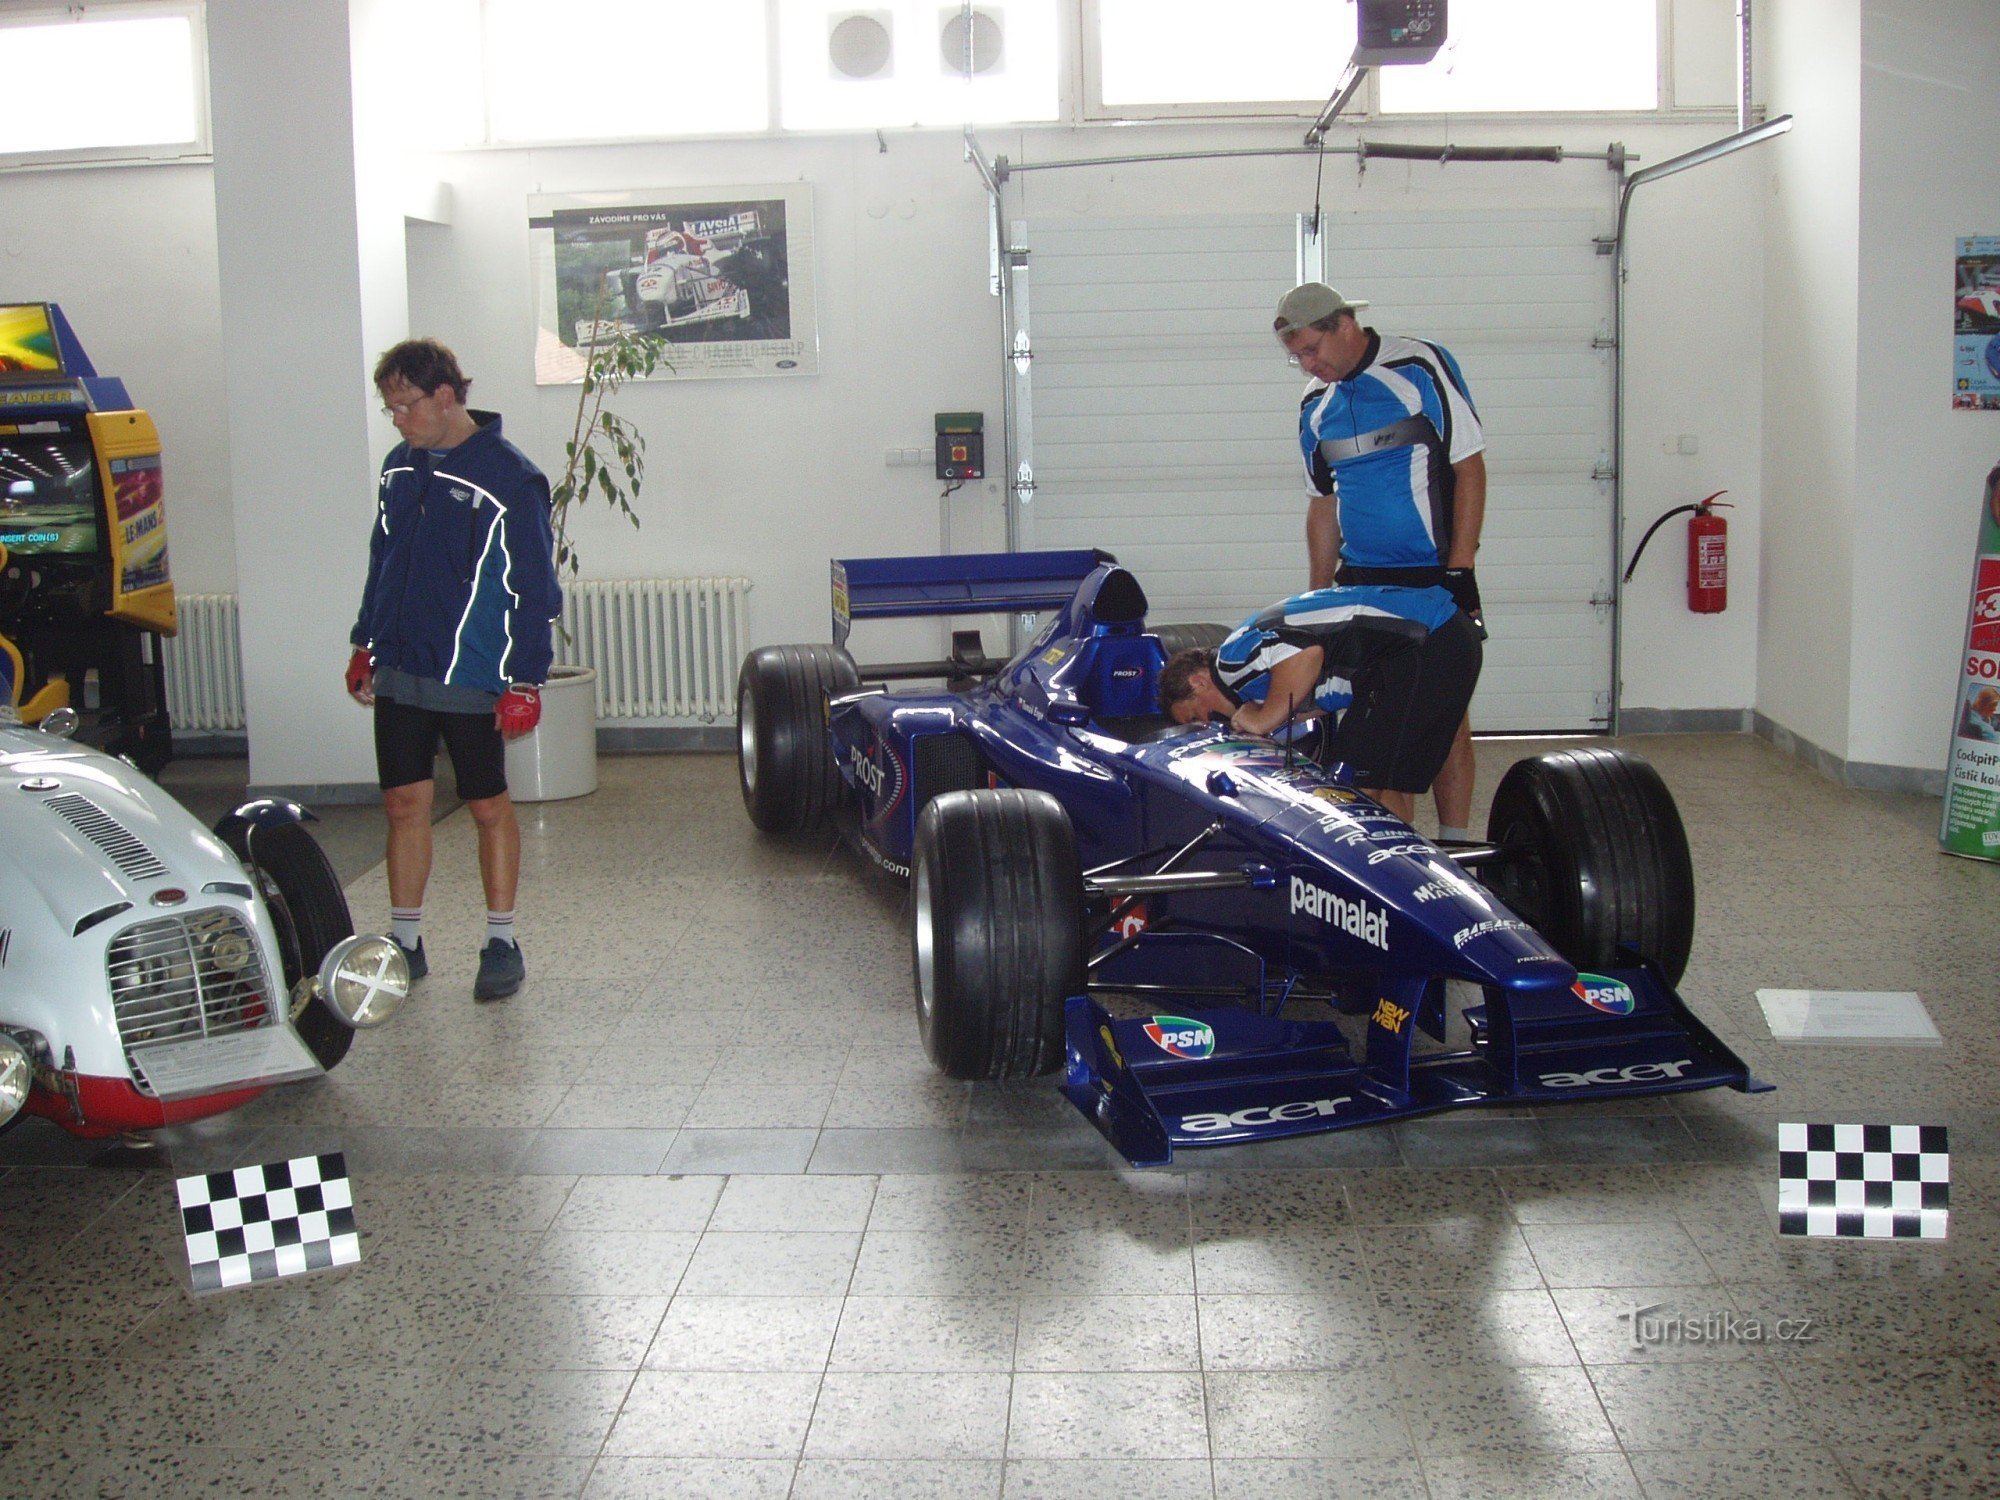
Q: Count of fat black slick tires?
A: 4